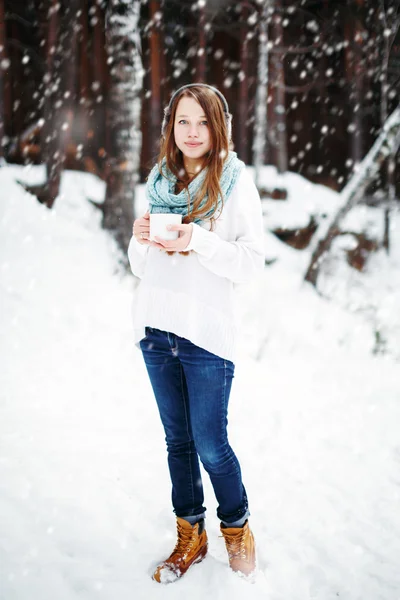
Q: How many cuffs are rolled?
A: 2